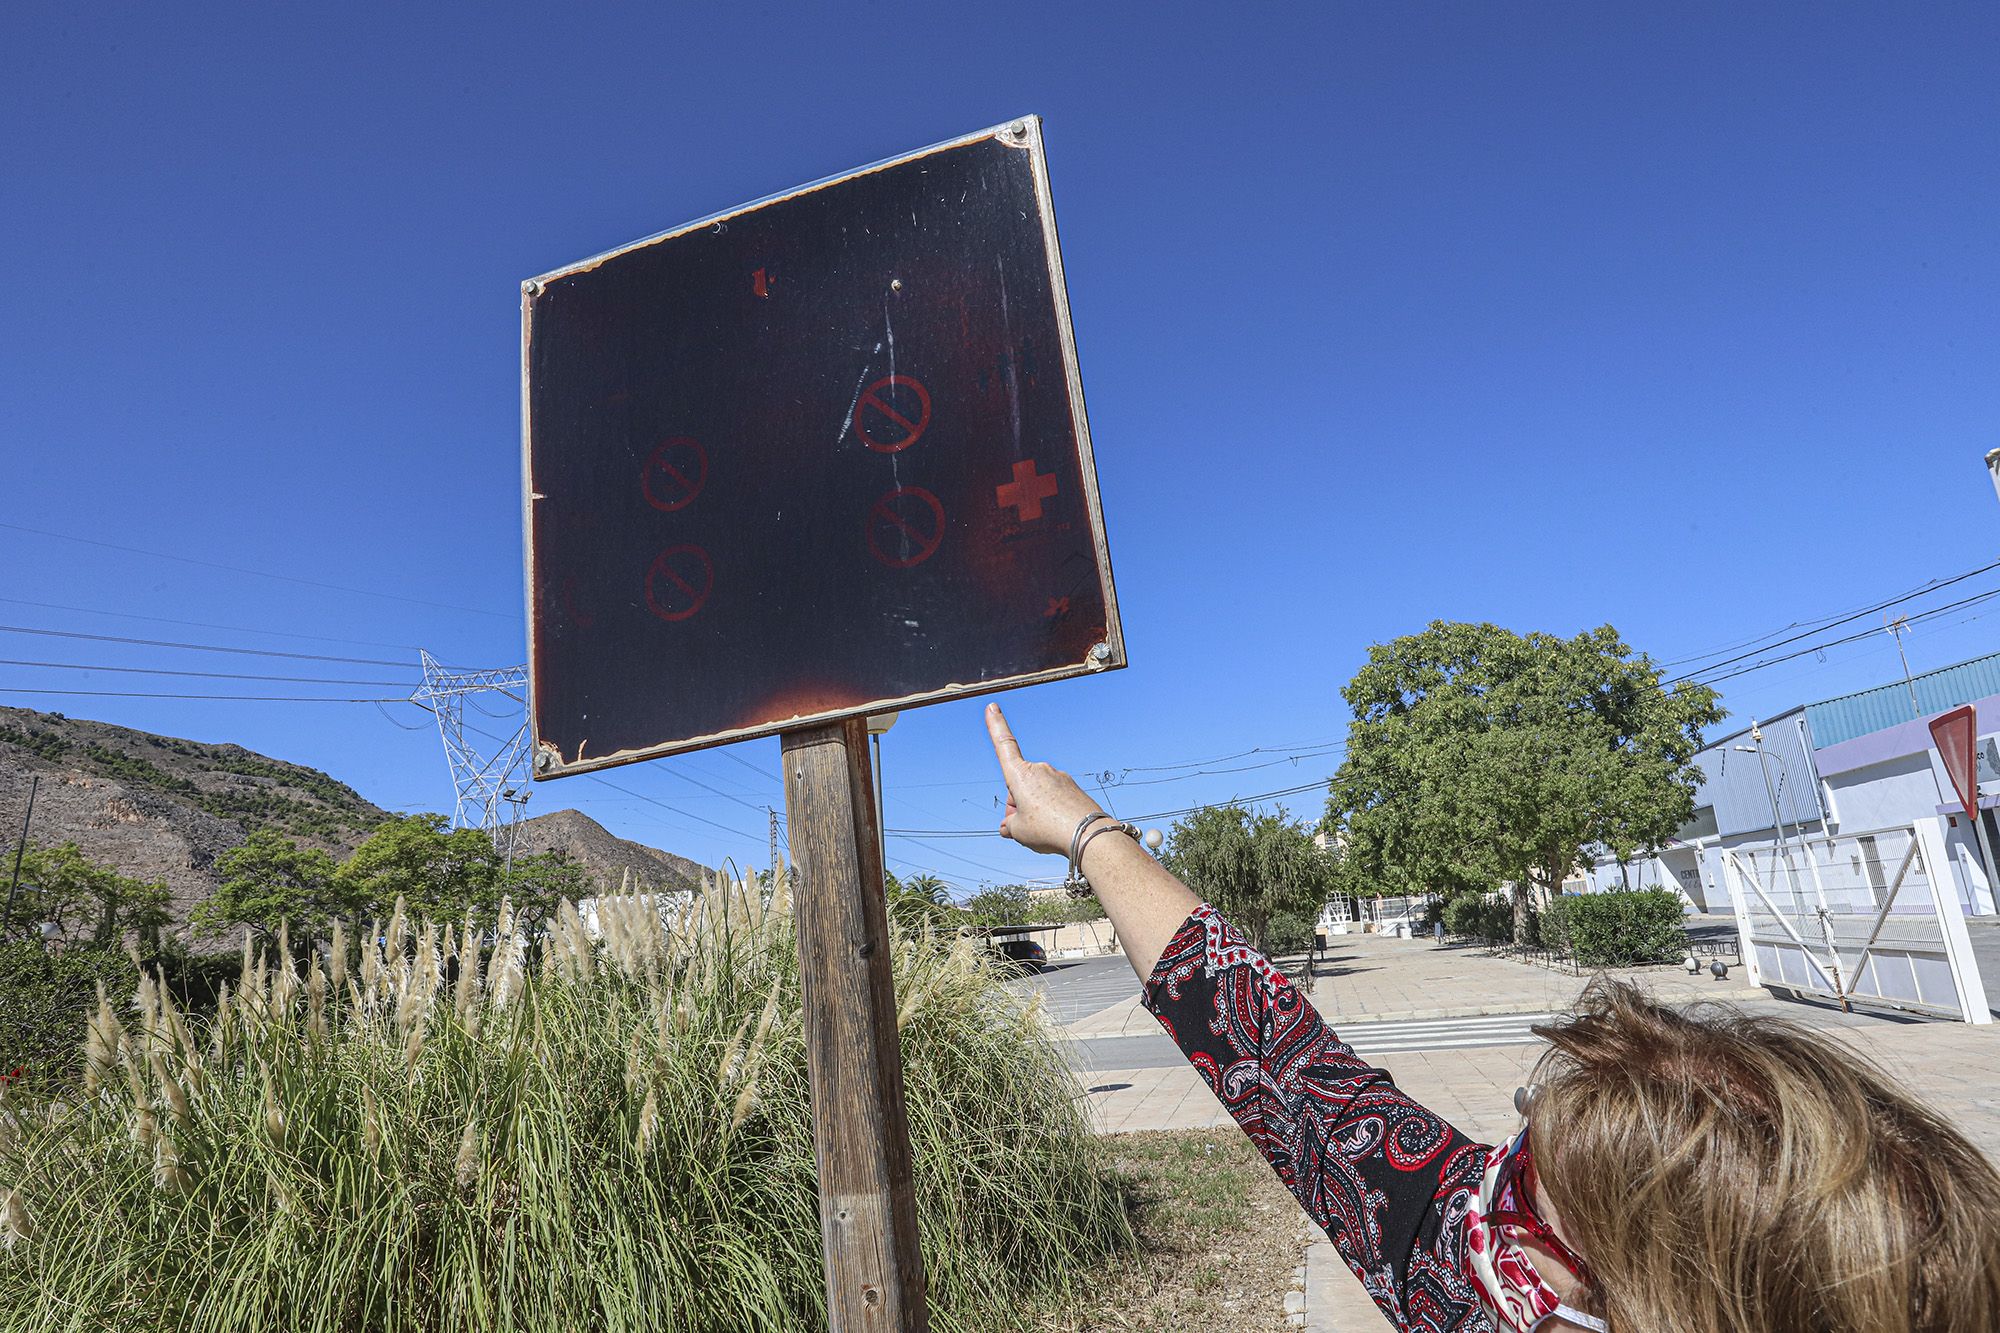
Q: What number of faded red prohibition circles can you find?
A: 4